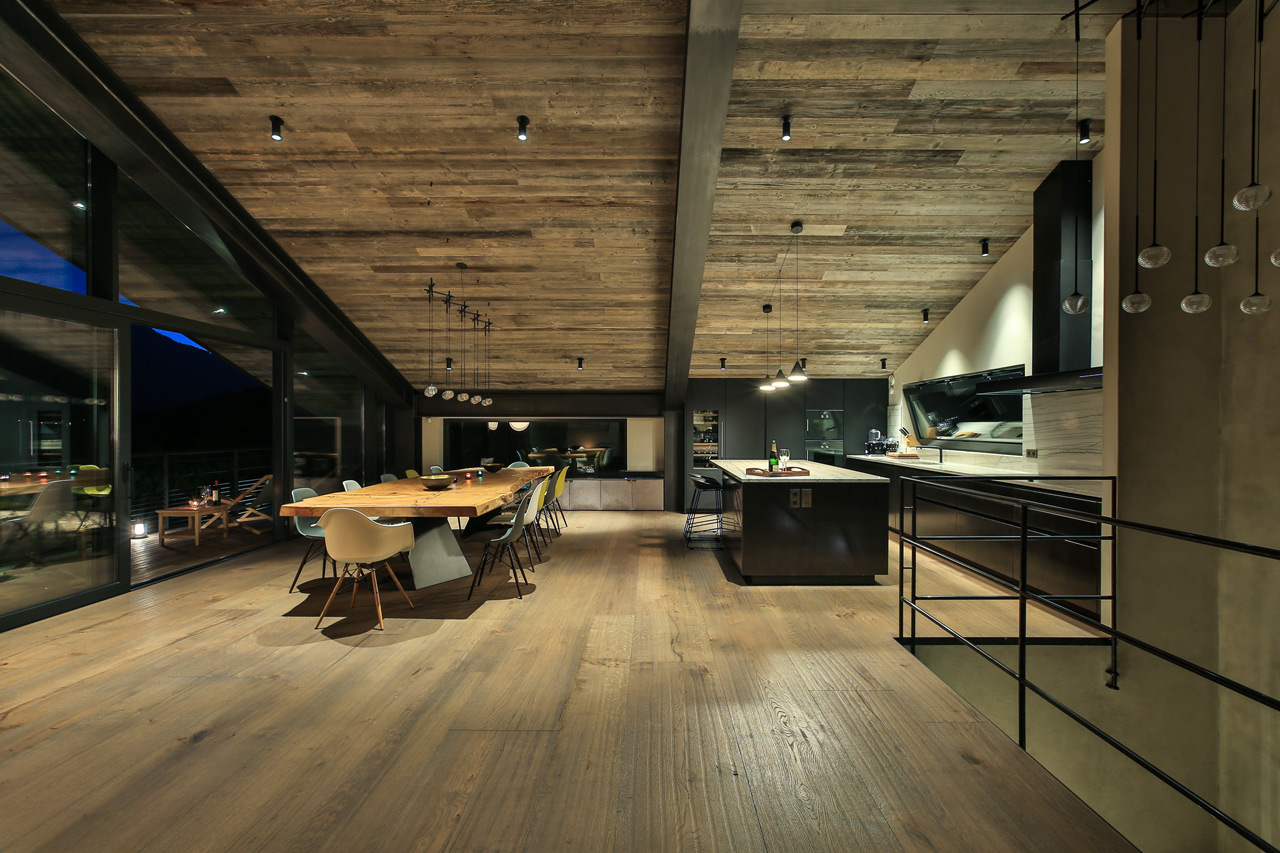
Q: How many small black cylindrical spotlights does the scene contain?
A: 11